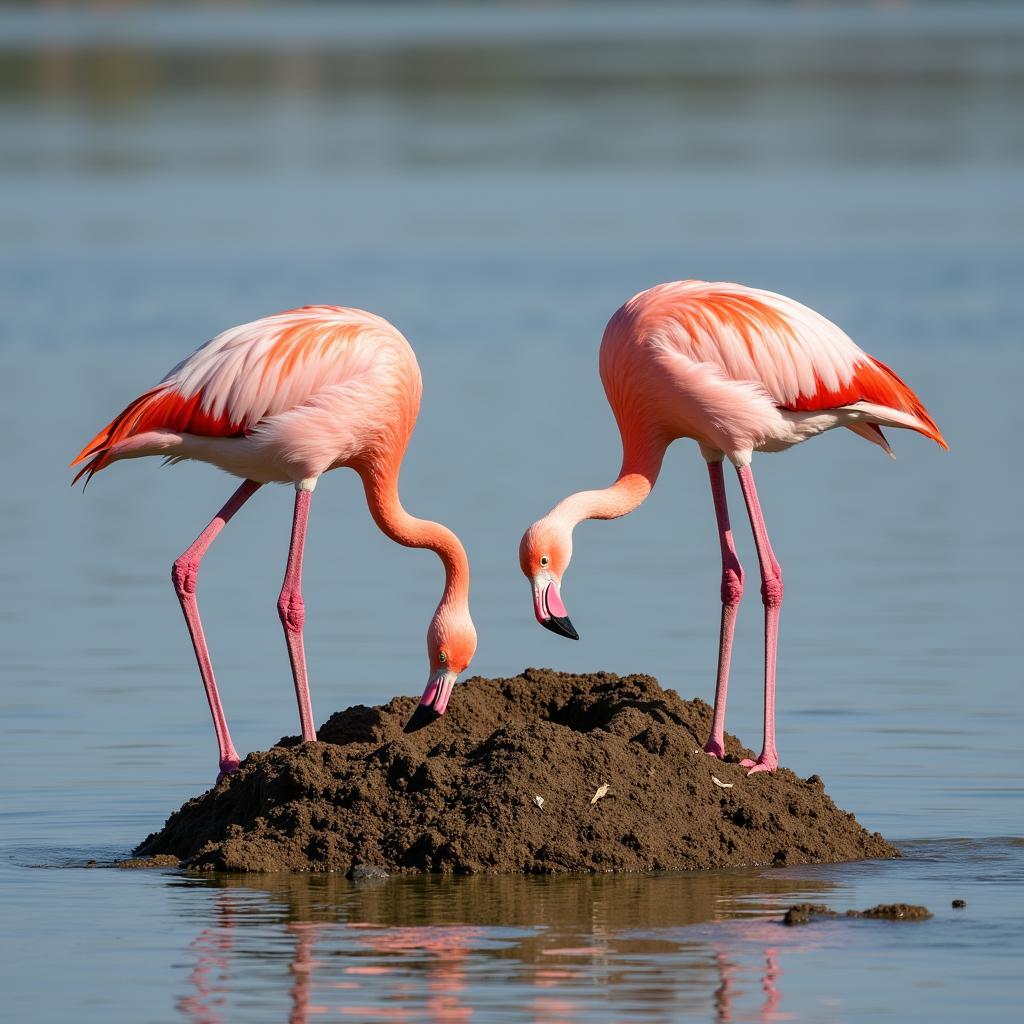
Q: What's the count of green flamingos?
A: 0